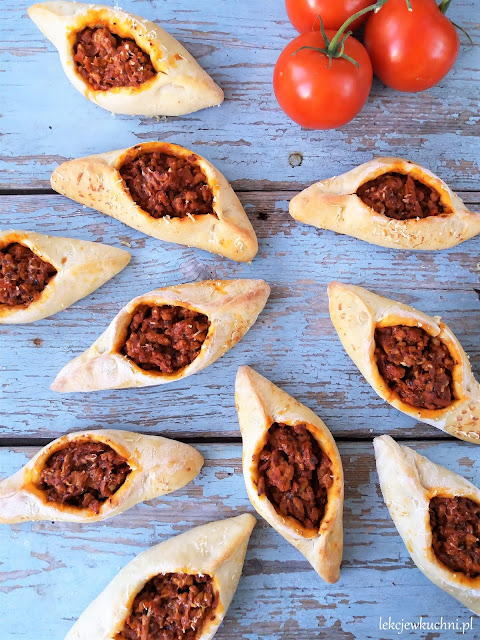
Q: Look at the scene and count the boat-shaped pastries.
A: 10